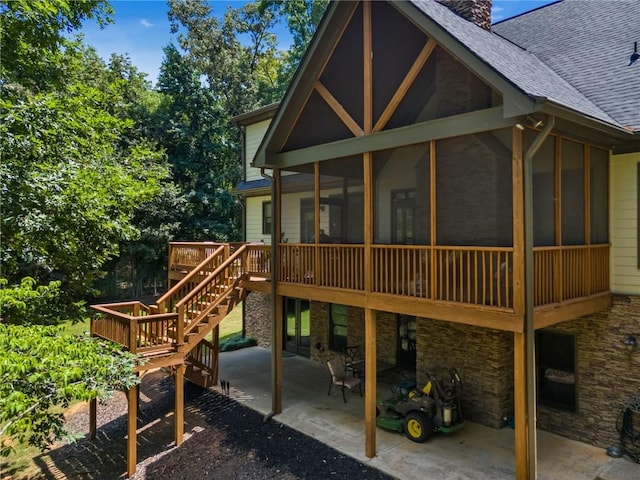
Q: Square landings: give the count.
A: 1